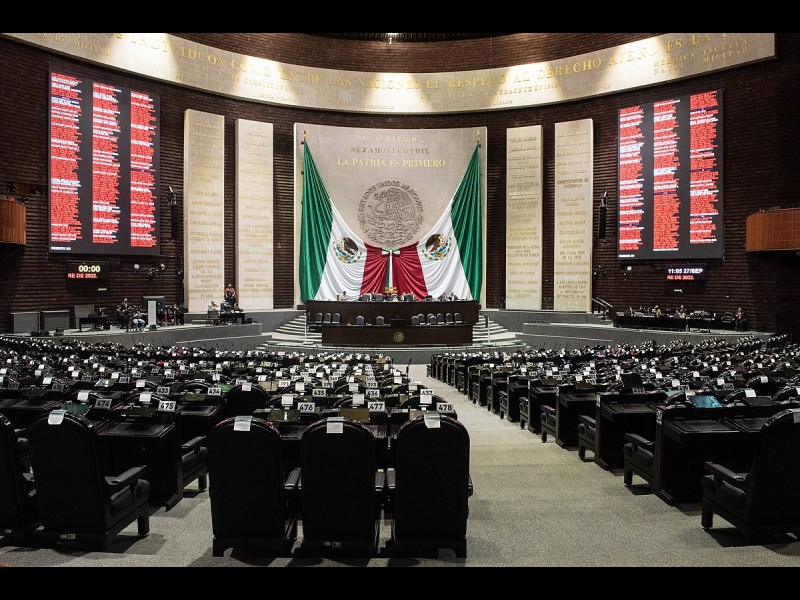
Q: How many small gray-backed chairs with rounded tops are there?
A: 12